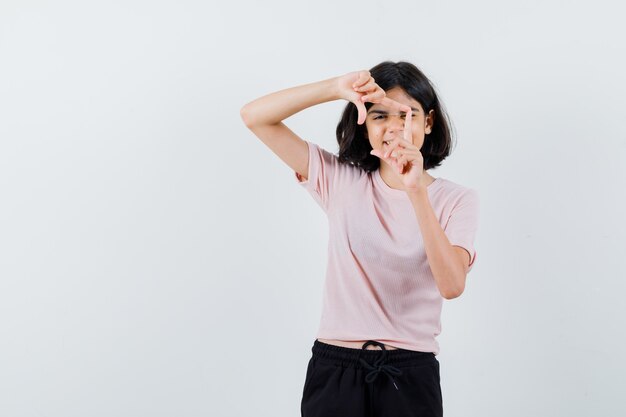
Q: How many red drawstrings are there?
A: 0